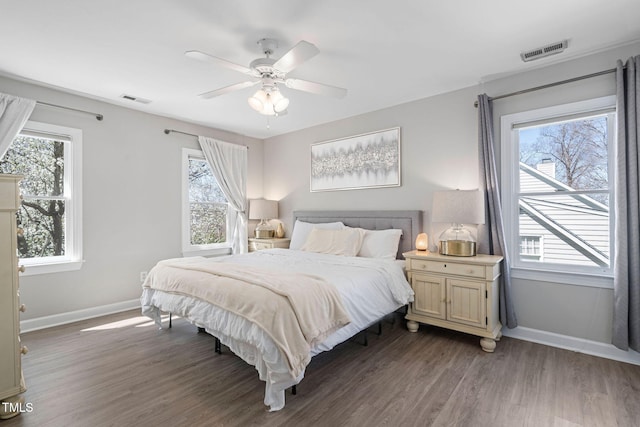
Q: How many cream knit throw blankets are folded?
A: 1